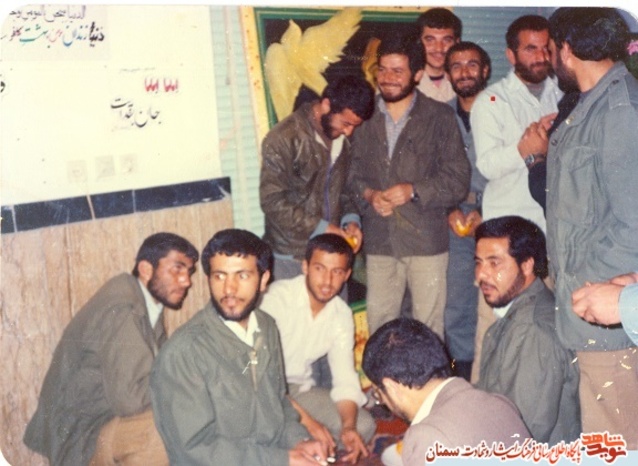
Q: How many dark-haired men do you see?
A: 11